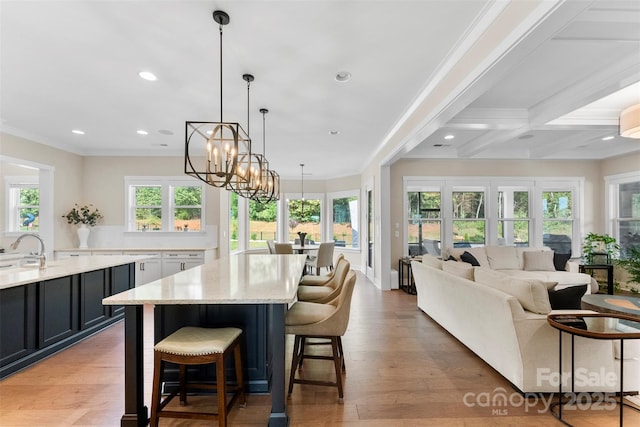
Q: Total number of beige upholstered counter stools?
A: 4